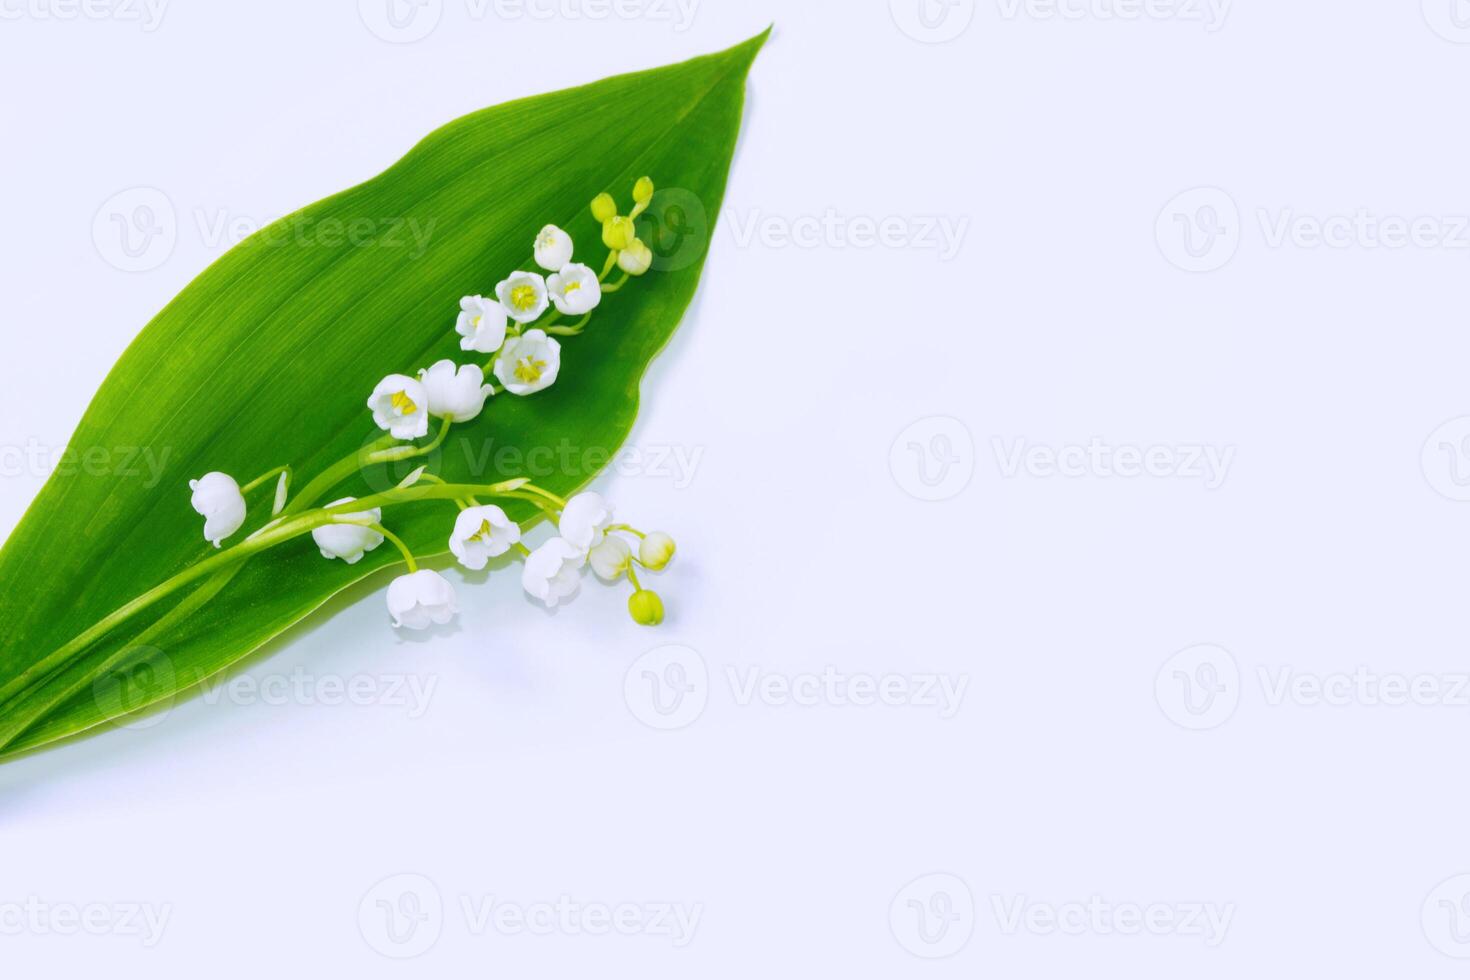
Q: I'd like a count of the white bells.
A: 13